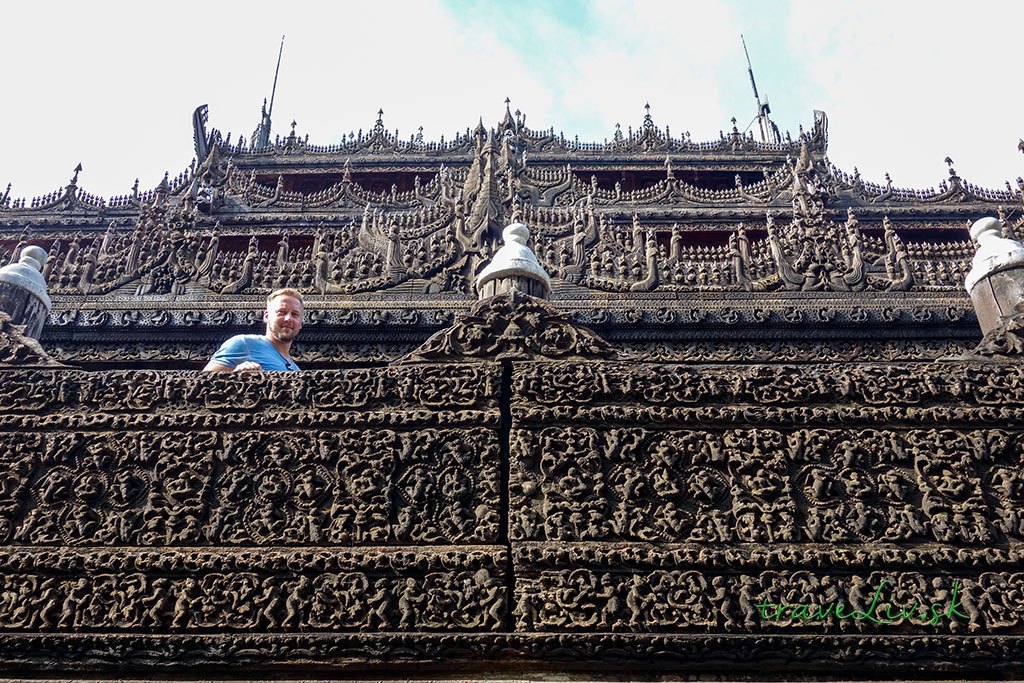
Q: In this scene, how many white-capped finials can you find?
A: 3